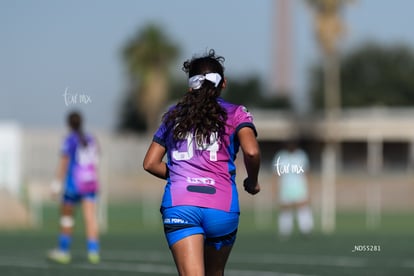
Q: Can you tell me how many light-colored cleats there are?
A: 2